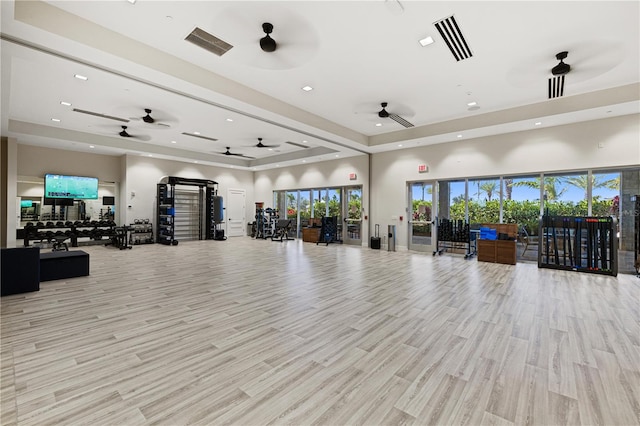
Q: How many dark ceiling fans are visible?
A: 7